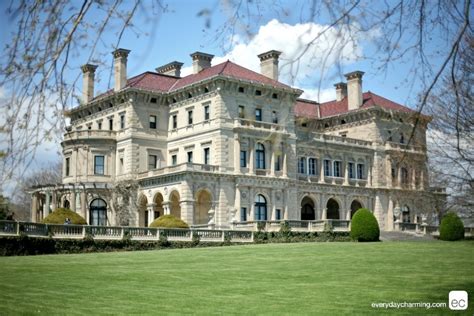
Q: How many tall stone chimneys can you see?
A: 7